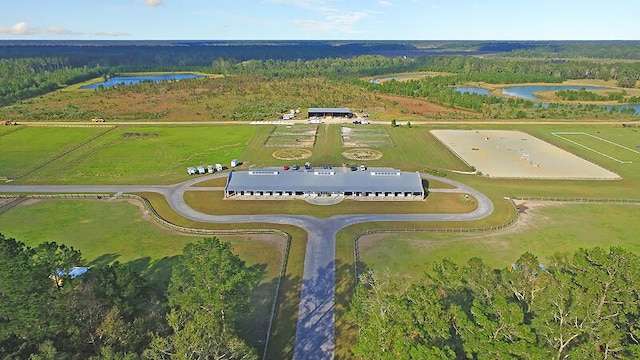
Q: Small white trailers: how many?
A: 5